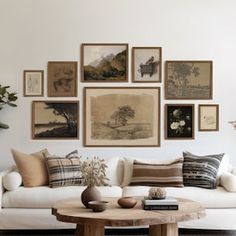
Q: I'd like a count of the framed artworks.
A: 9